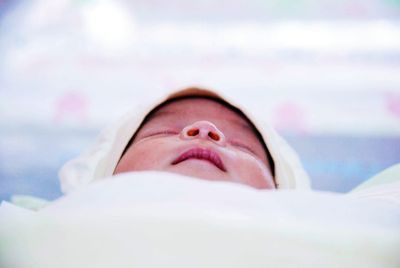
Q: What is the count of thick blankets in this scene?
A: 1